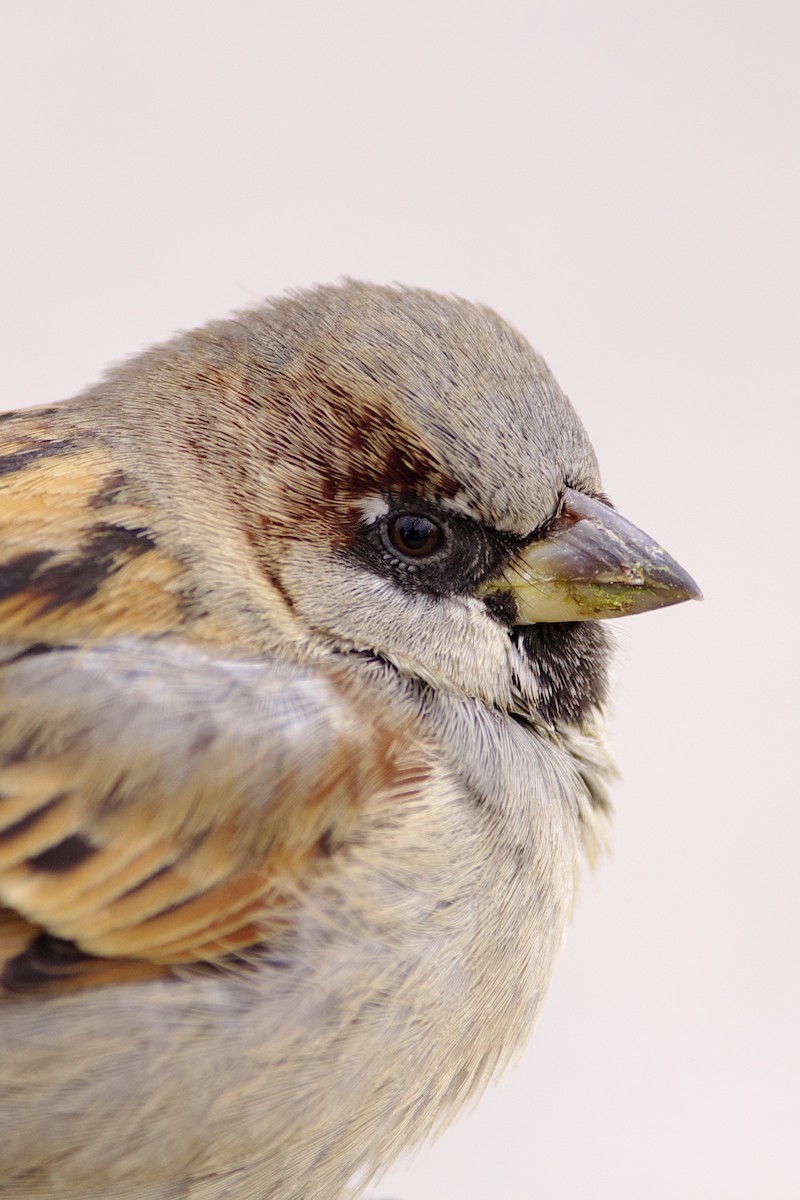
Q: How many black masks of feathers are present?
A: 1